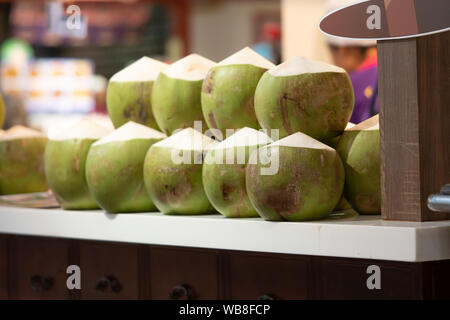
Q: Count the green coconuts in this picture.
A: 11